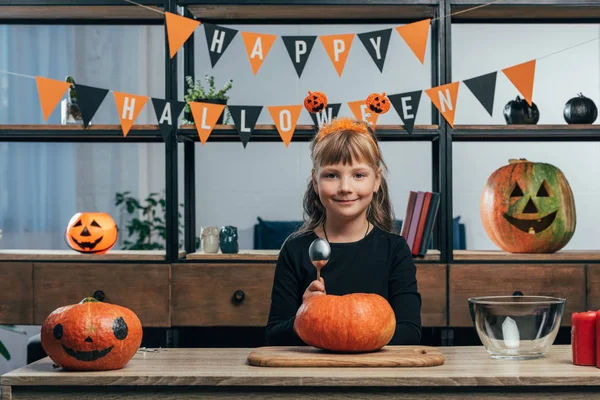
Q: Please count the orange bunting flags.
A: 11